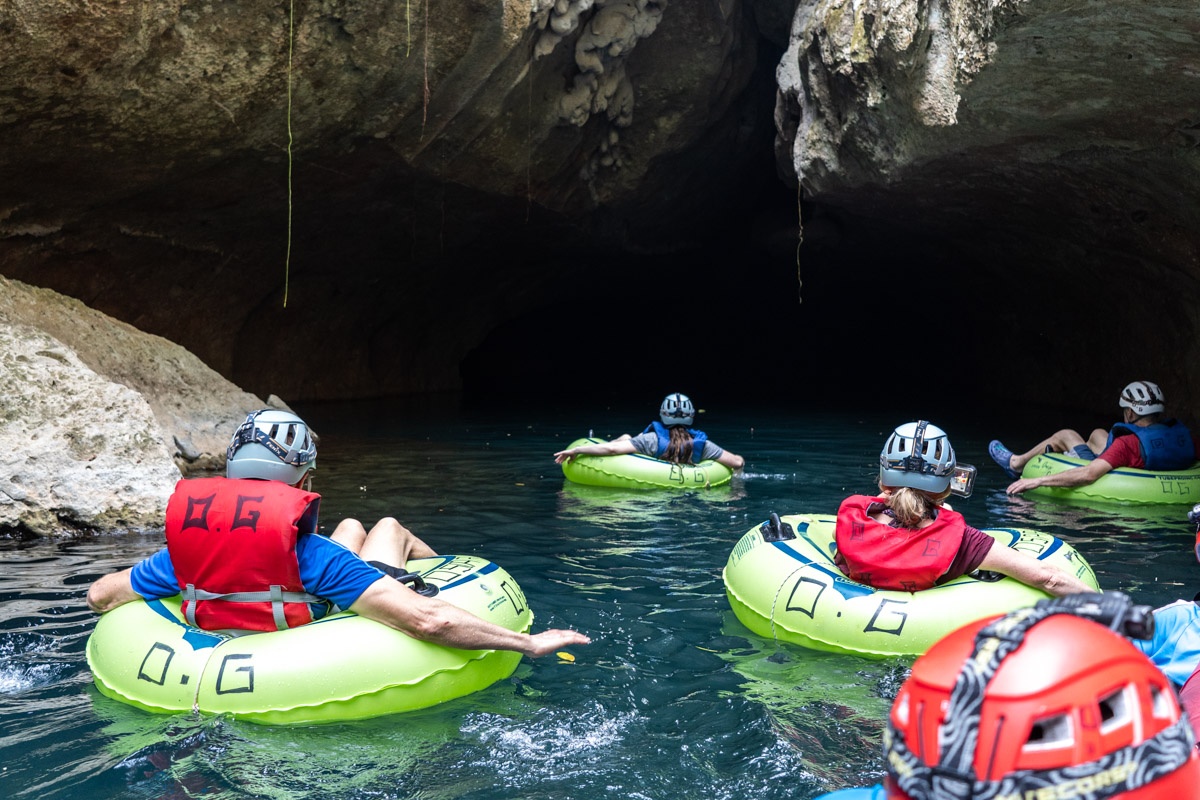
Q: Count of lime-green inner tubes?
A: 4